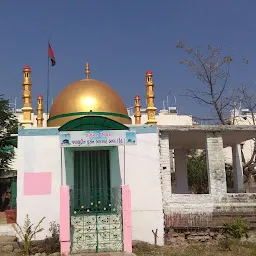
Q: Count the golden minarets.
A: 4